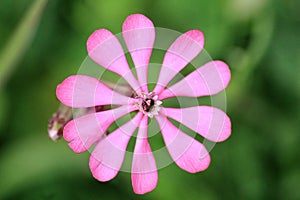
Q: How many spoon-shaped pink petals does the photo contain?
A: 10